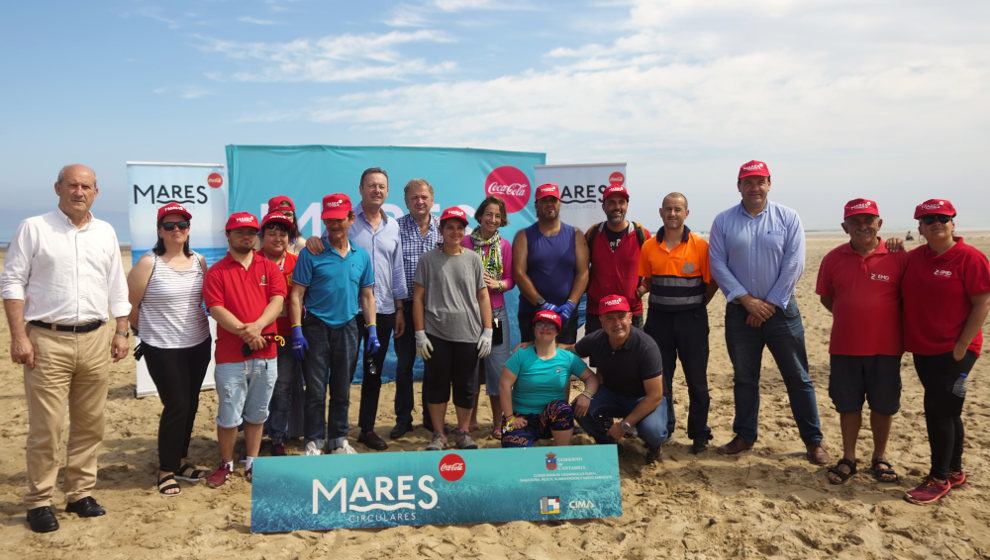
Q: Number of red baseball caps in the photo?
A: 13